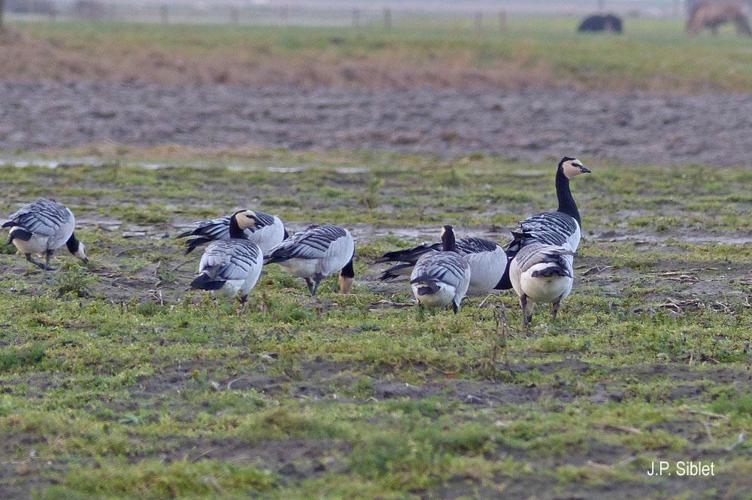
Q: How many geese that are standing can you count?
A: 8